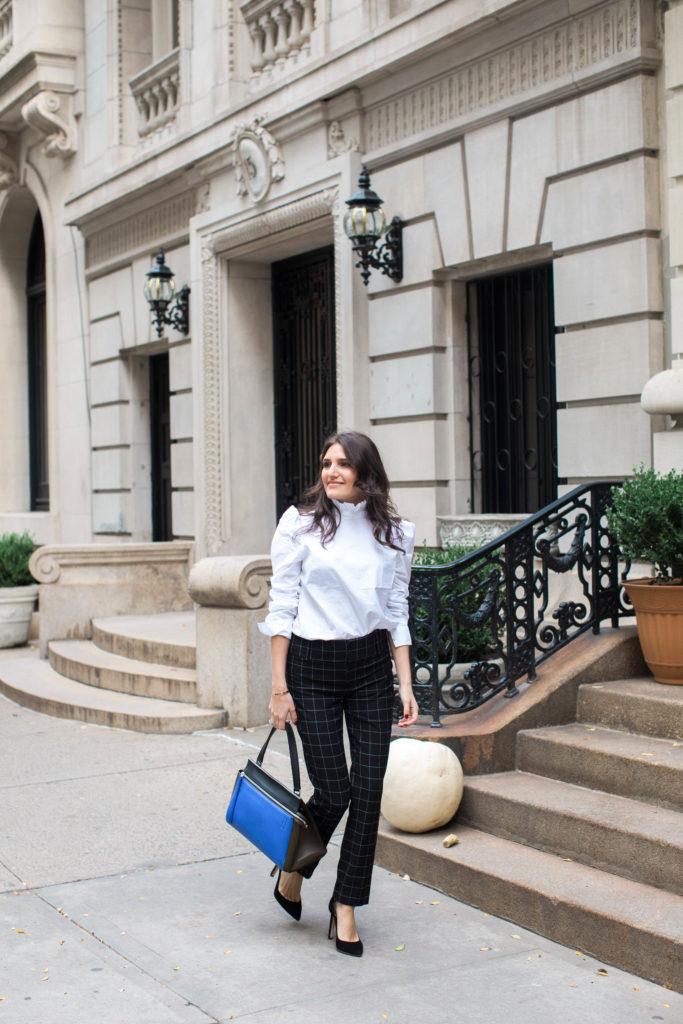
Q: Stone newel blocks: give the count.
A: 2